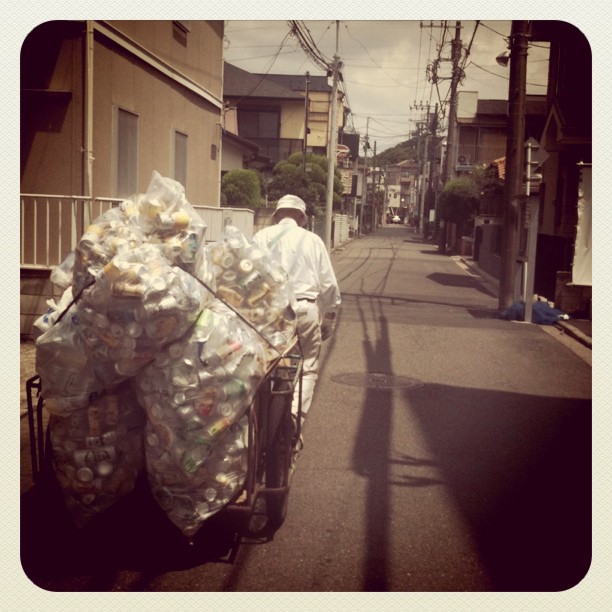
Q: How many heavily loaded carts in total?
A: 1